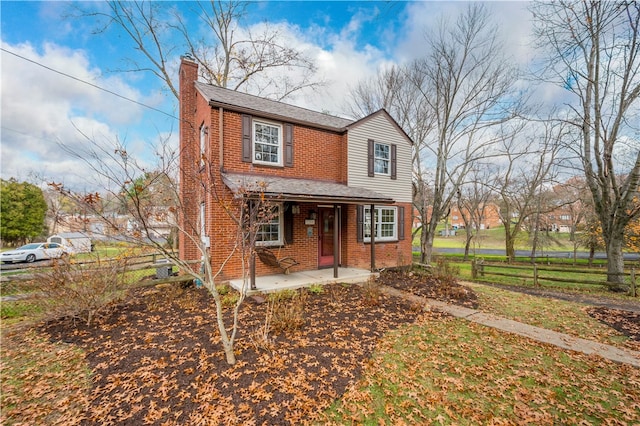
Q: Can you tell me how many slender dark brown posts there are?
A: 3